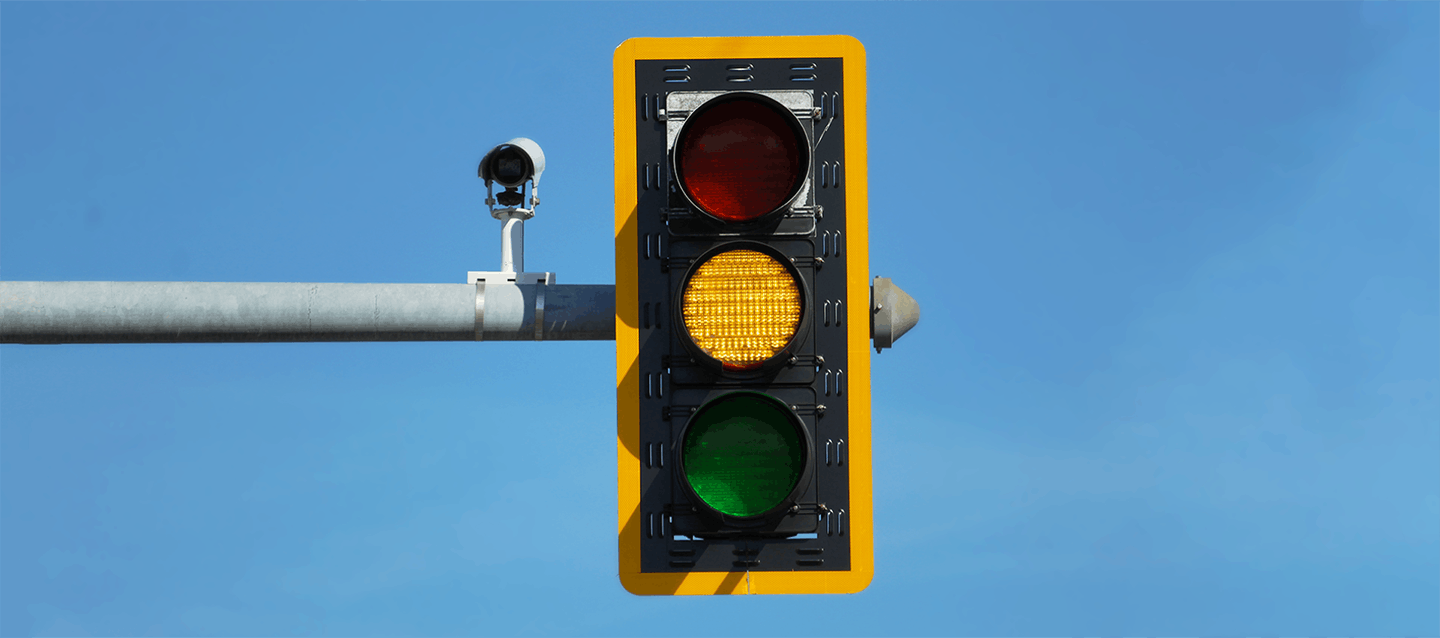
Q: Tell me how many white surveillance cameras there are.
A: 1